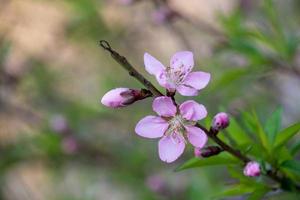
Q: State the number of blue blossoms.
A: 0